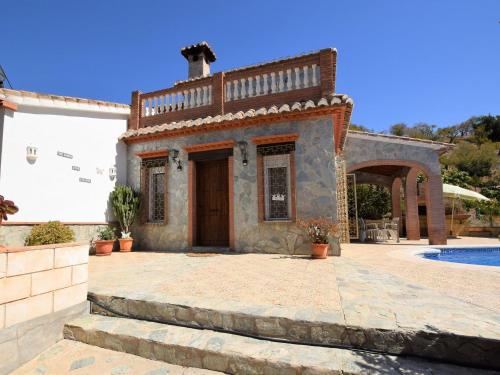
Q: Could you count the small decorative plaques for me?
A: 3